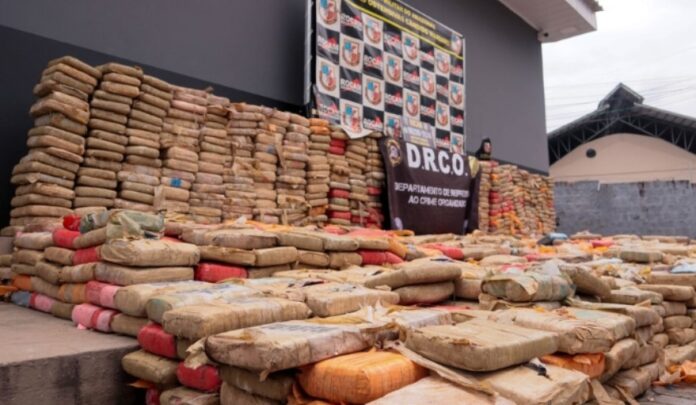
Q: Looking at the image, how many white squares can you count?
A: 15